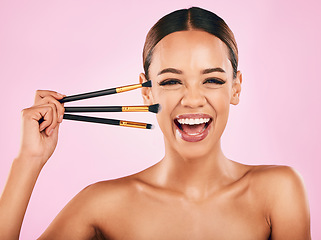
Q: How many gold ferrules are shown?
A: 3